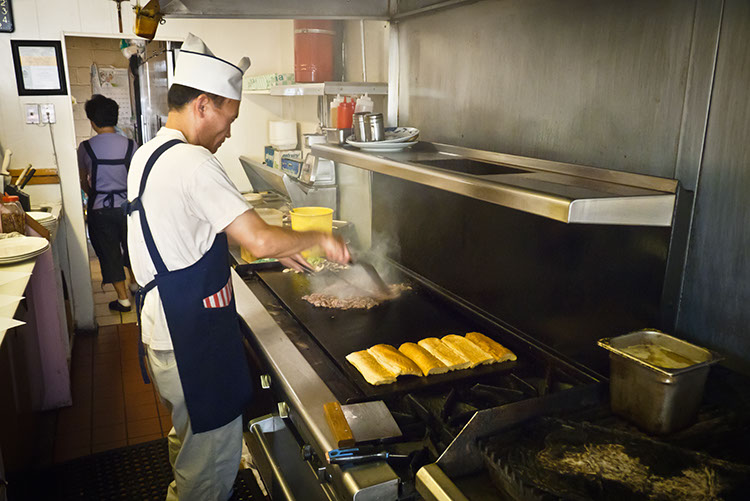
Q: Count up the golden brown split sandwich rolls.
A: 6